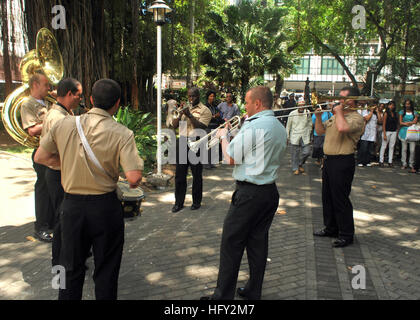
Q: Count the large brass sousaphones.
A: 1